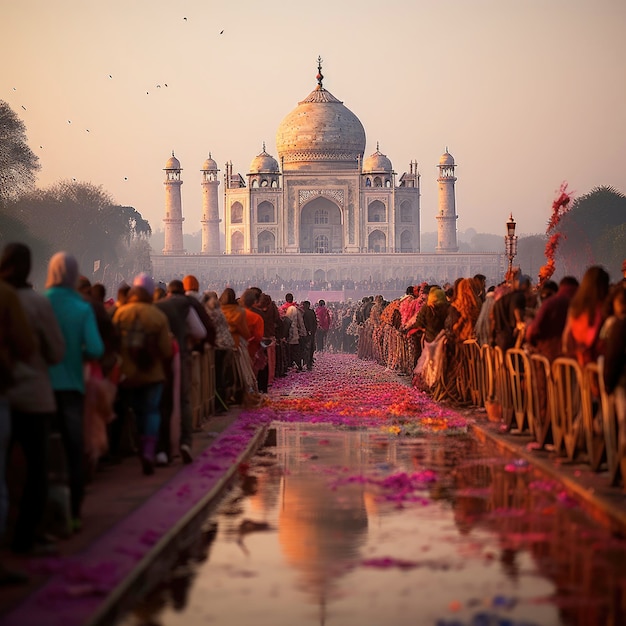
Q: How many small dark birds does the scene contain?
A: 13